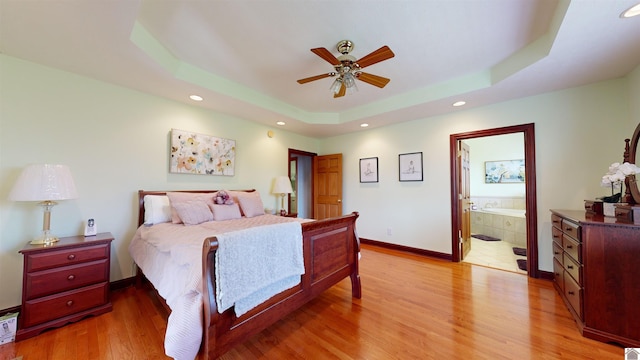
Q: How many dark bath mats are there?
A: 3